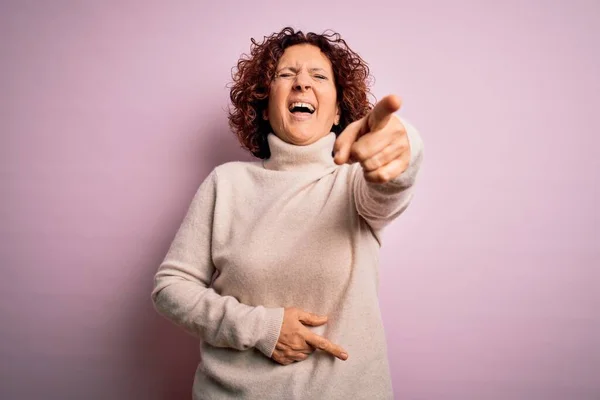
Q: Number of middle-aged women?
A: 1